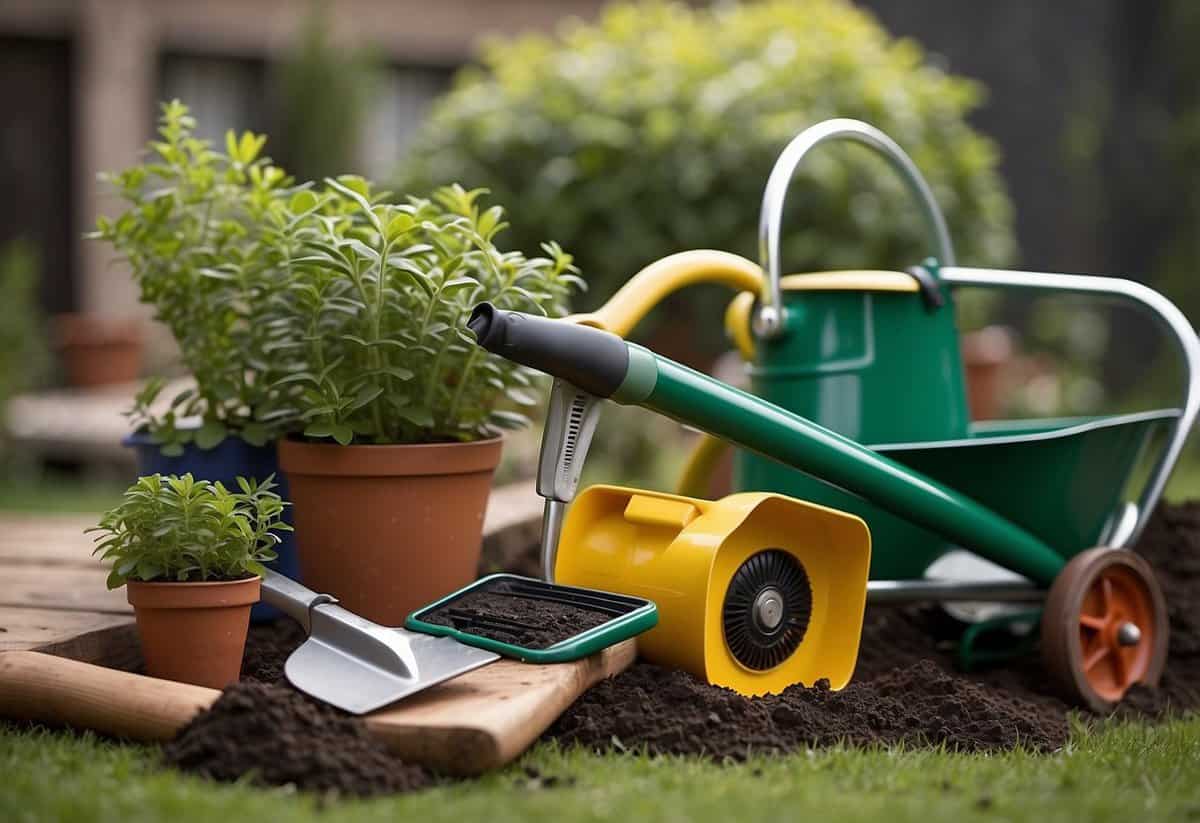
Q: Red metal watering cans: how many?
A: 0